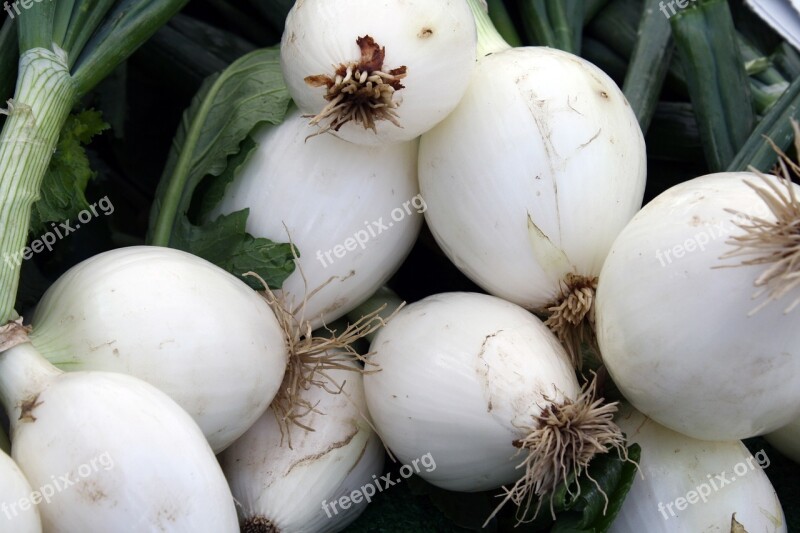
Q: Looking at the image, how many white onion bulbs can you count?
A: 11